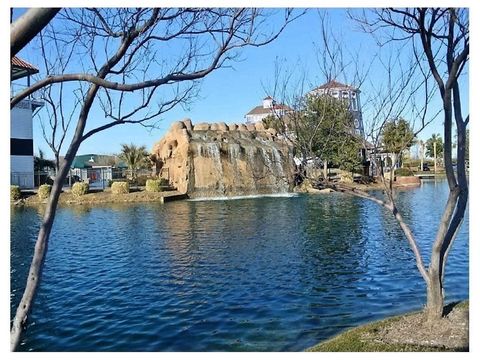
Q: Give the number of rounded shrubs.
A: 5